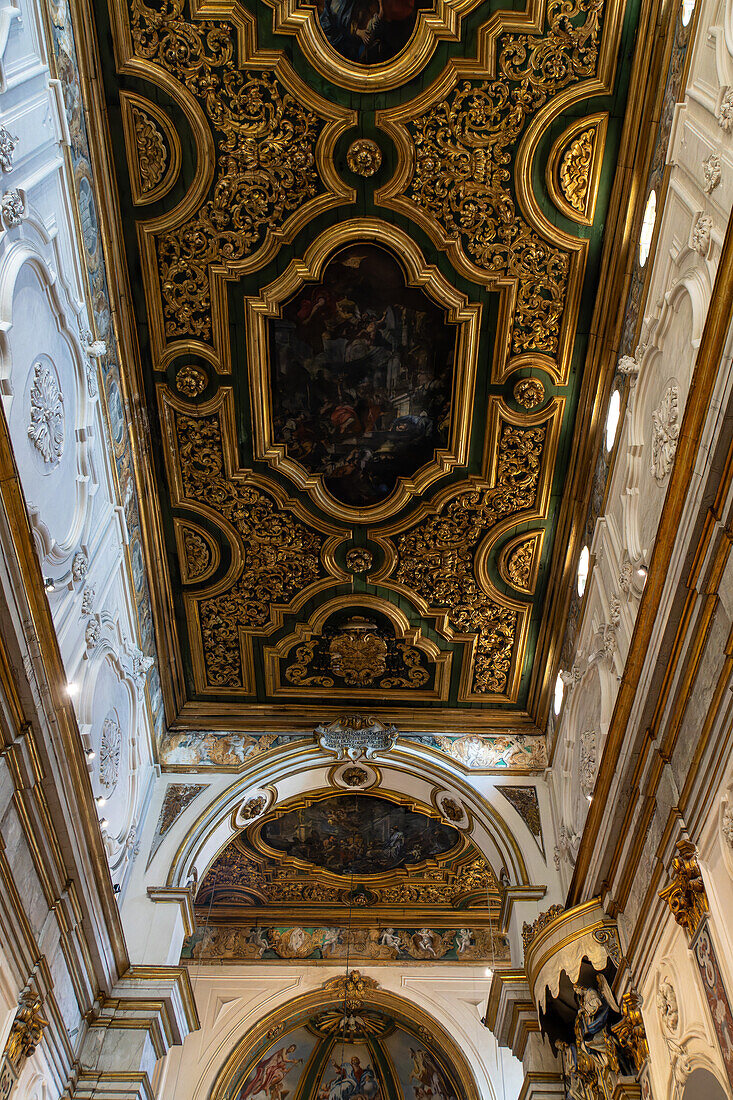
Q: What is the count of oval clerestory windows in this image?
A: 5